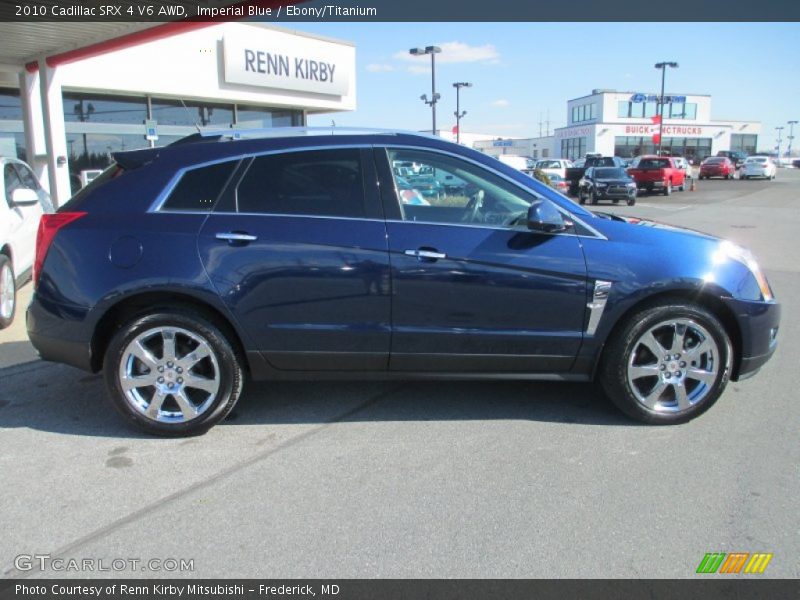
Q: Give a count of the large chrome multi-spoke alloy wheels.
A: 2